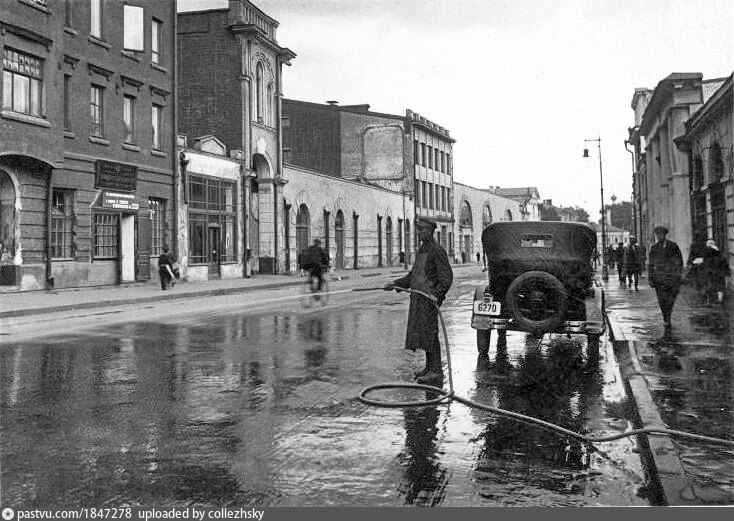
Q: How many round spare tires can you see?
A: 1